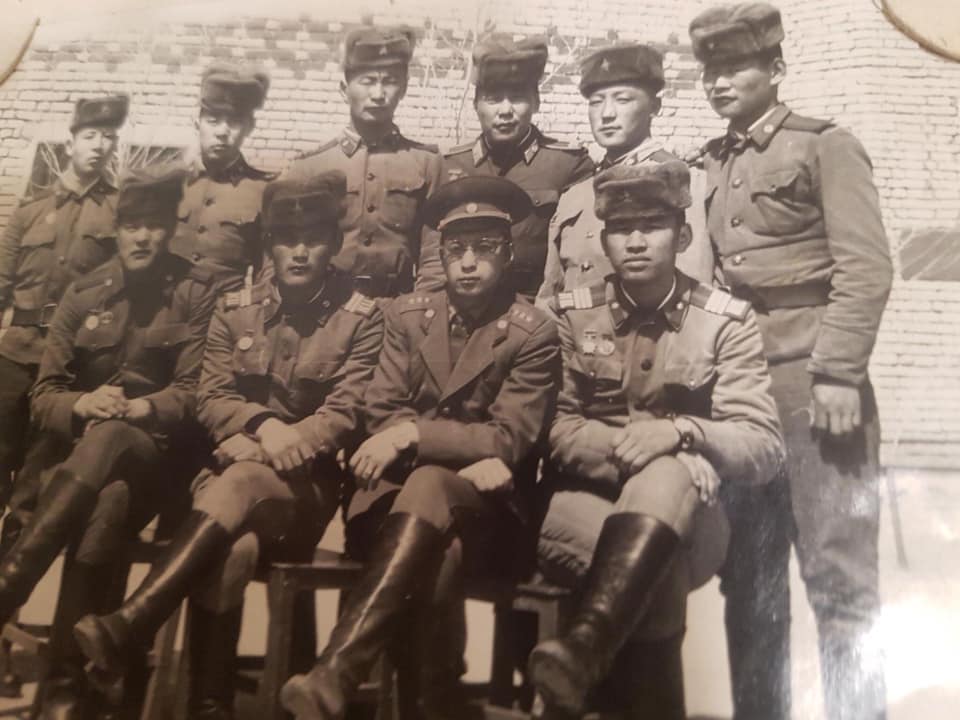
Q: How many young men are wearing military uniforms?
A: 10